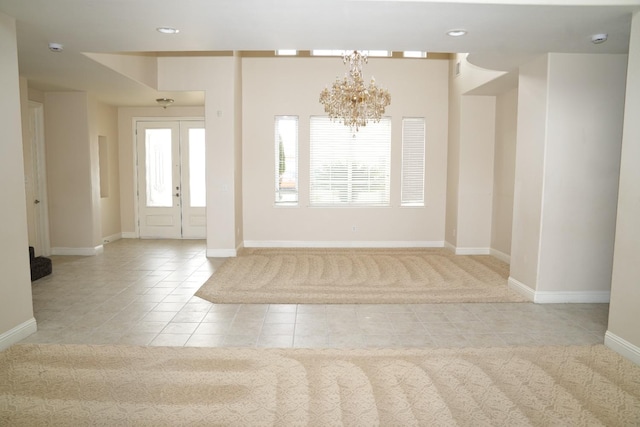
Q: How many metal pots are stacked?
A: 0